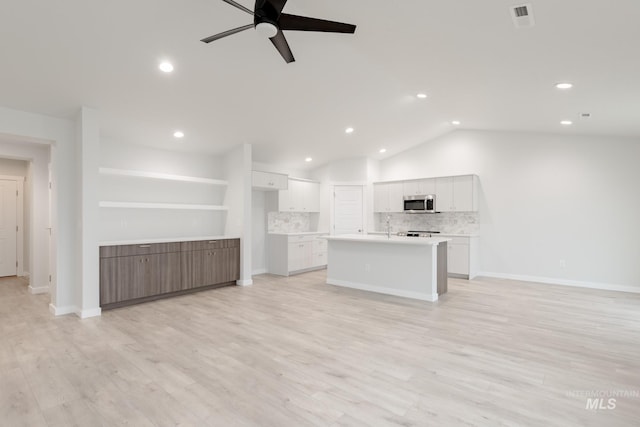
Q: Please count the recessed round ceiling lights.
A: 9